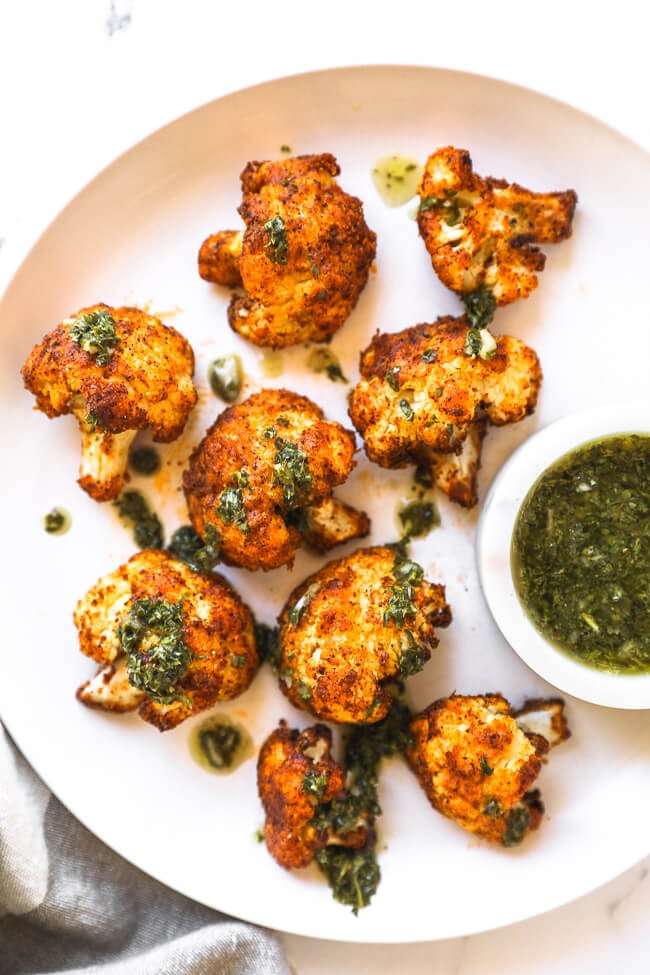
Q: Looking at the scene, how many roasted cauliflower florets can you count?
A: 9